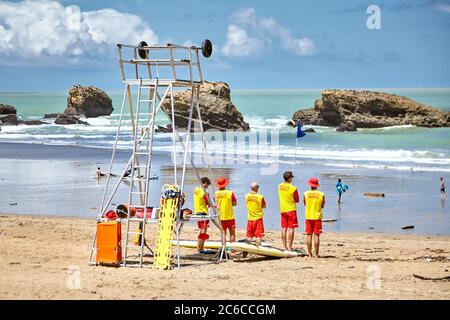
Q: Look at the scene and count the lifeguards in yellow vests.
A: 5